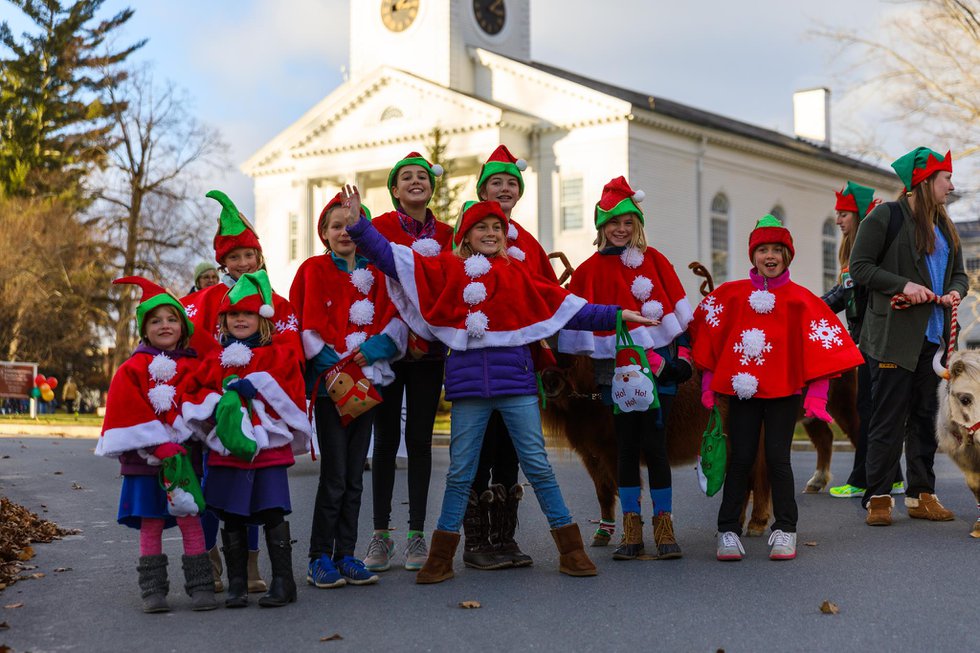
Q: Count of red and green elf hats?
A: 11